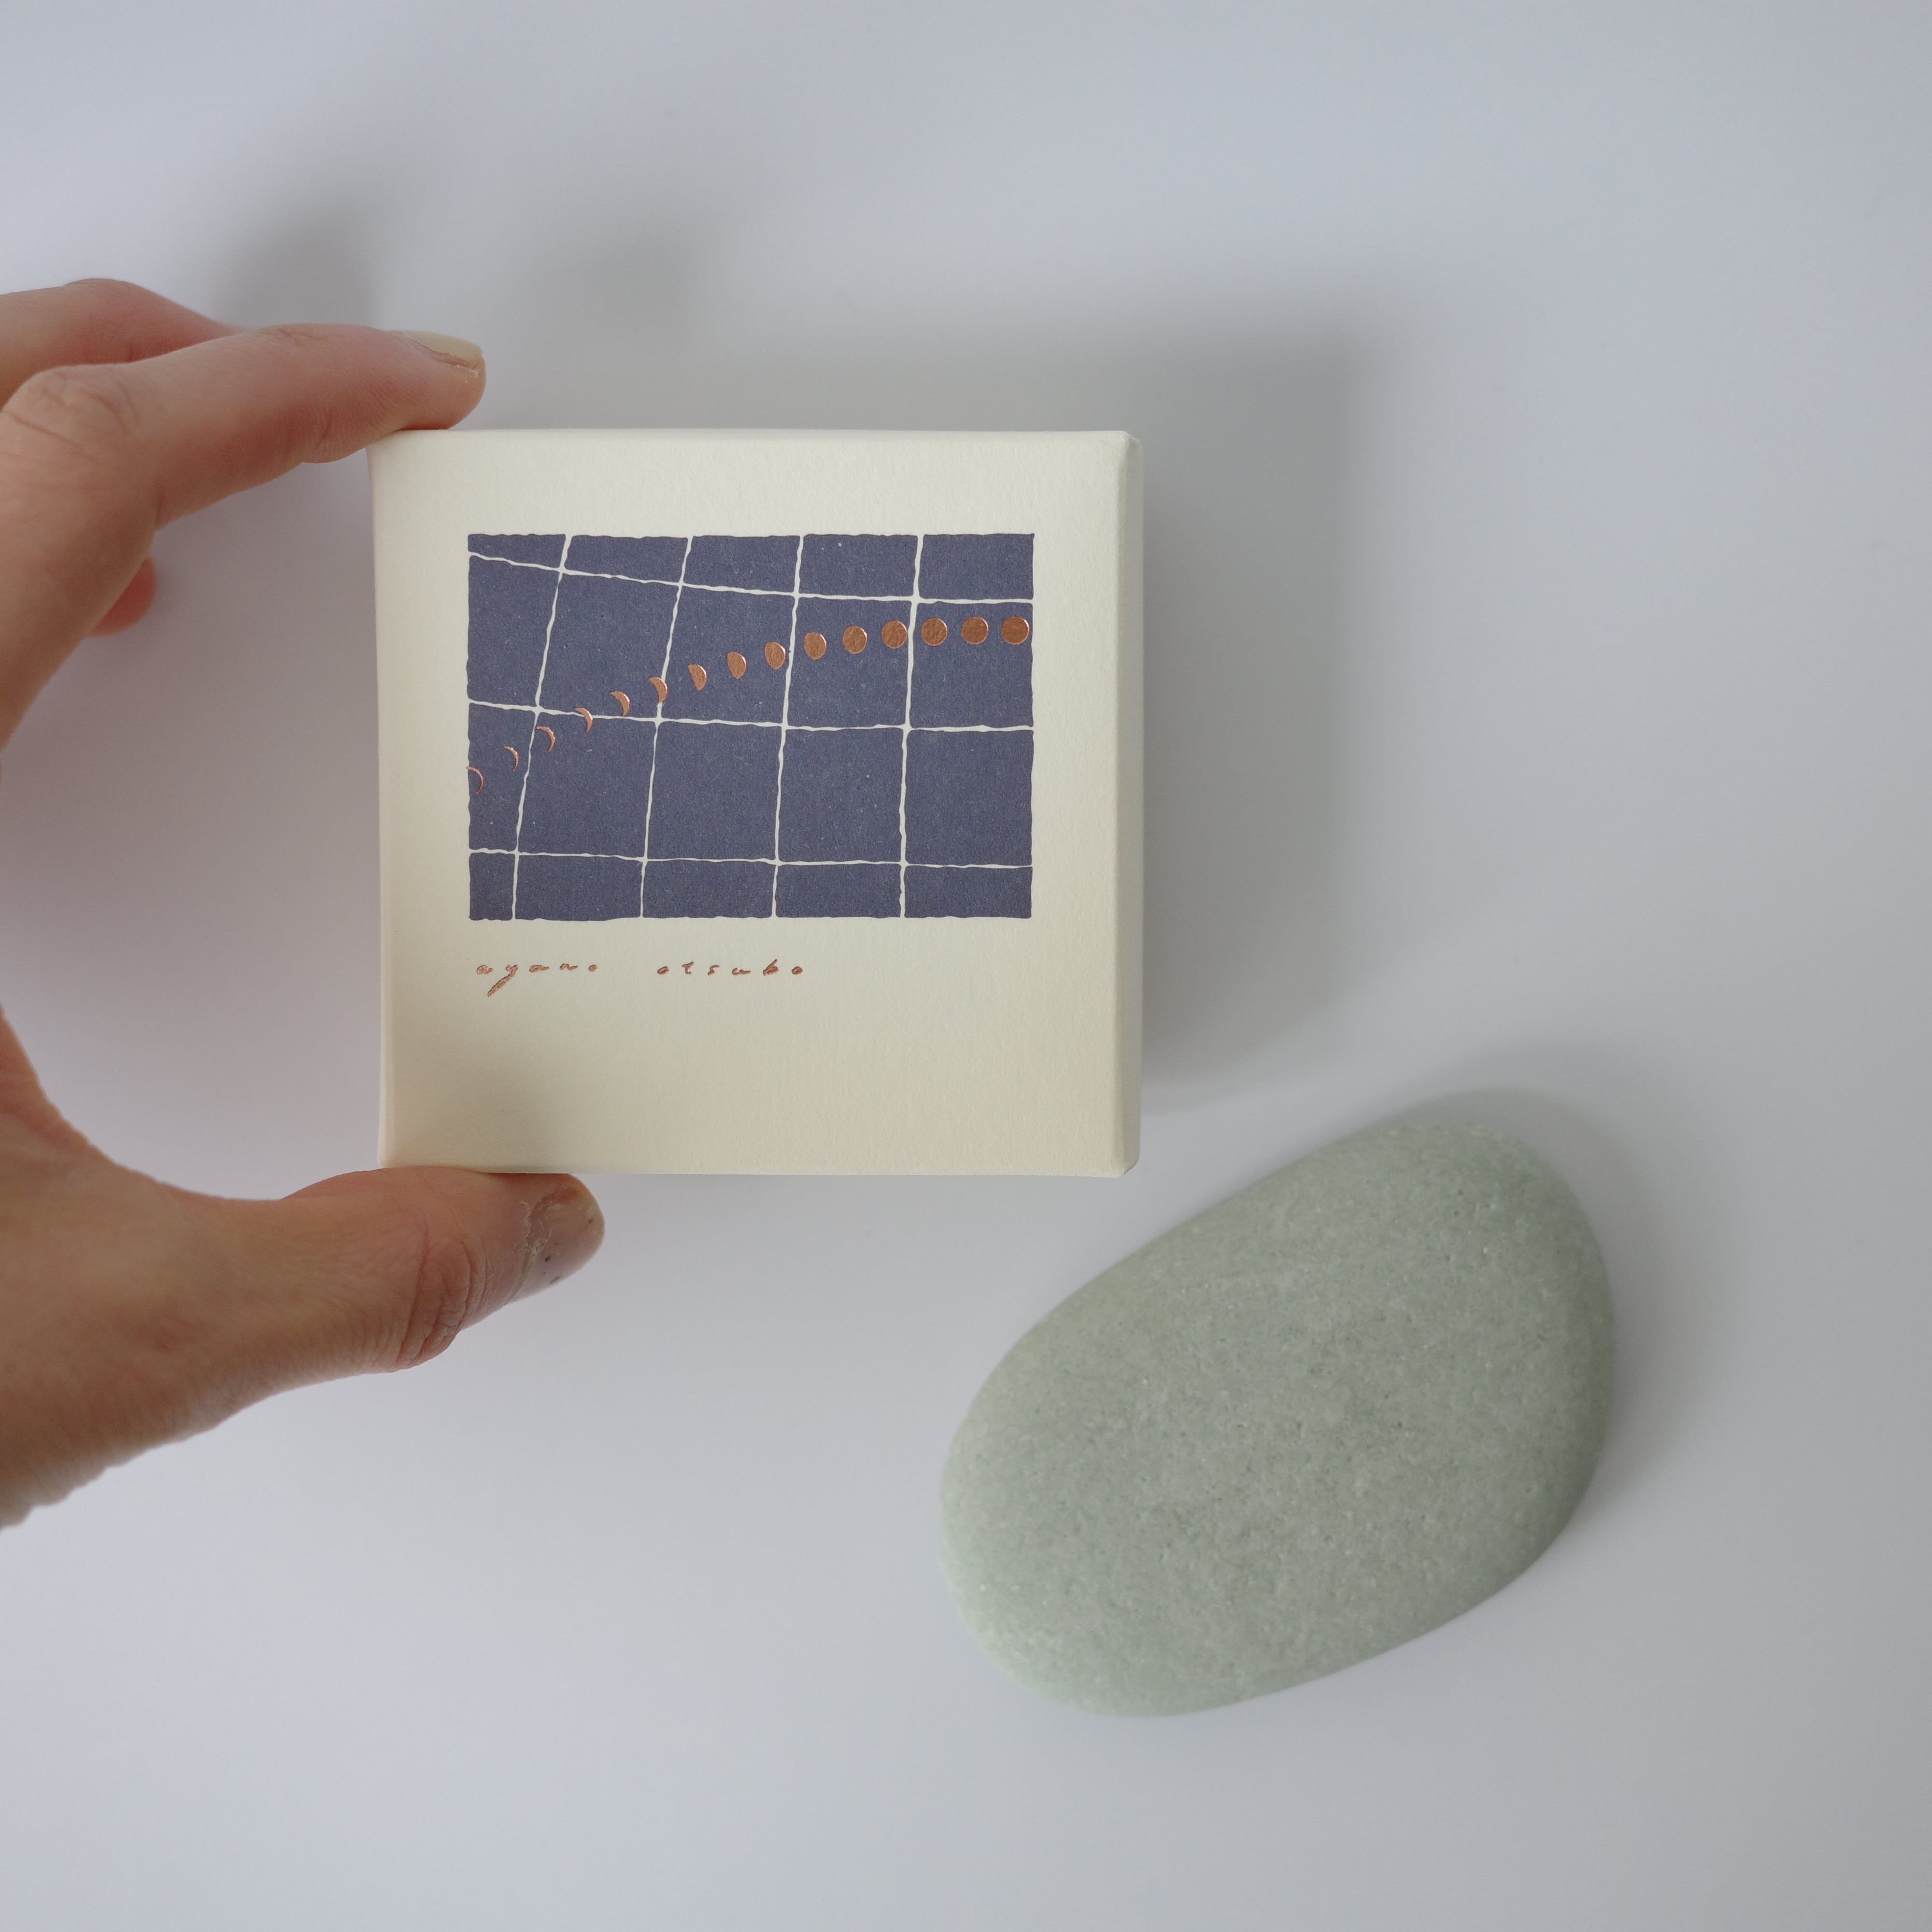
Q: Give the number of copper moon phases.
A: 15